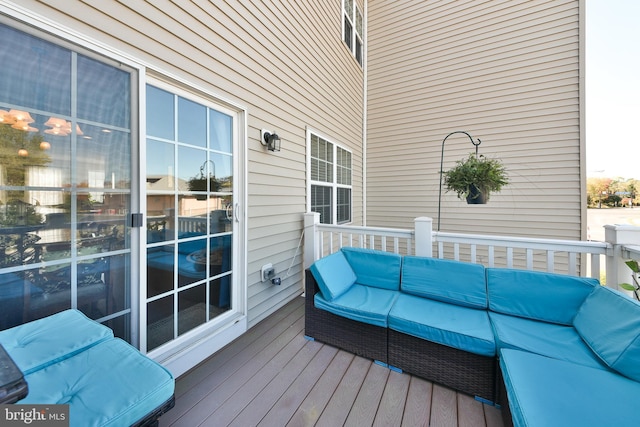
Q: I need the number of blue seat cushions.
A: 6